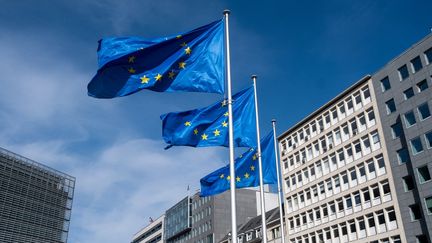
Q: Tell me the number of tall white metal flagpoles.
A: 3